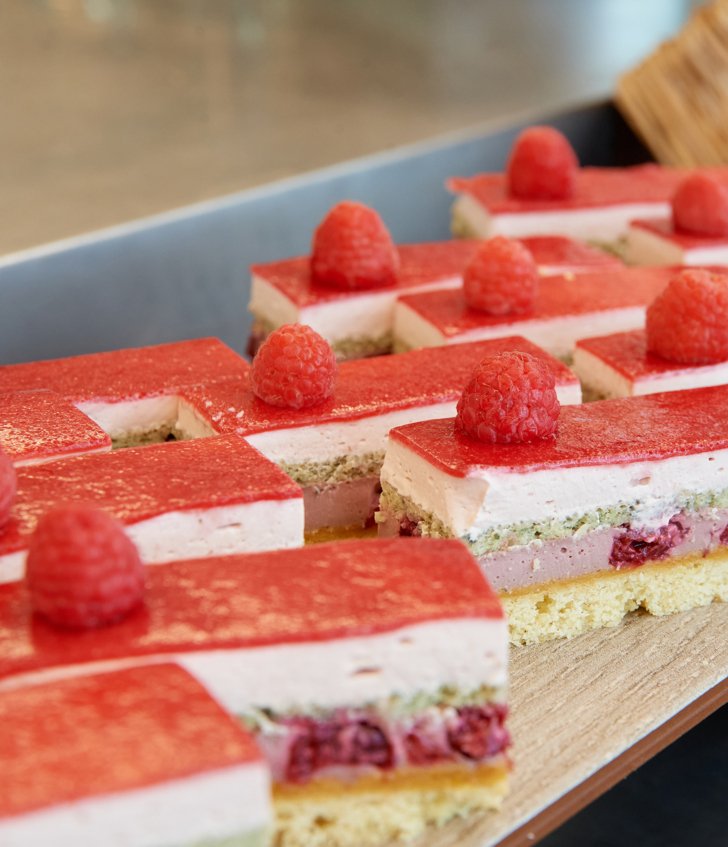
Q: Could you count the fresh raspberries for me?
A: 9